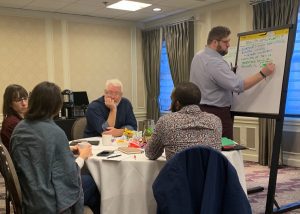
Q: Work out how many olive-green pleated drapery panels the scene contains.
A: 3